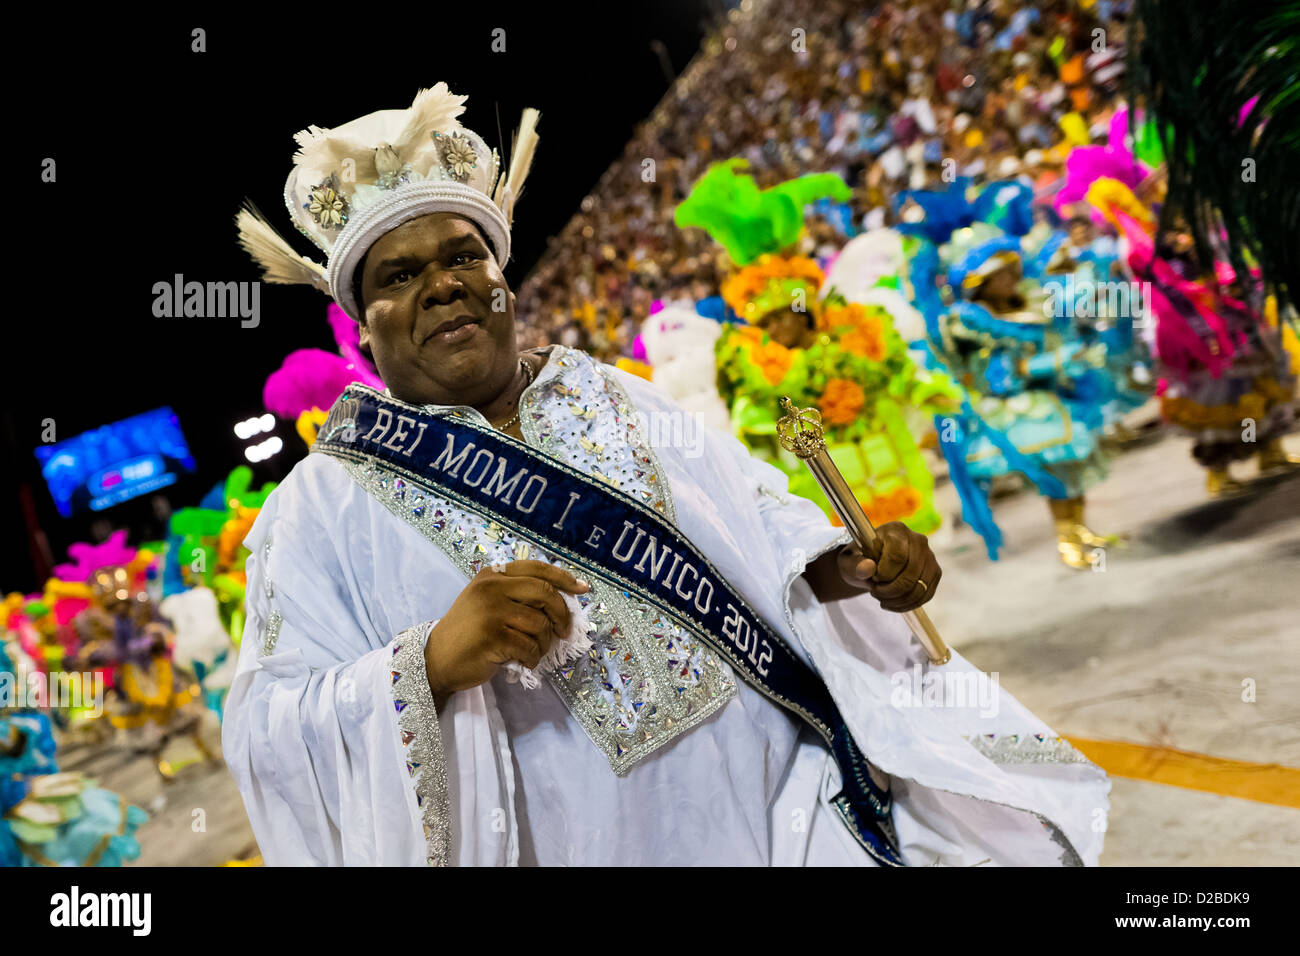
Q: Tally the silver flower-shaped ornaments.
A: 2